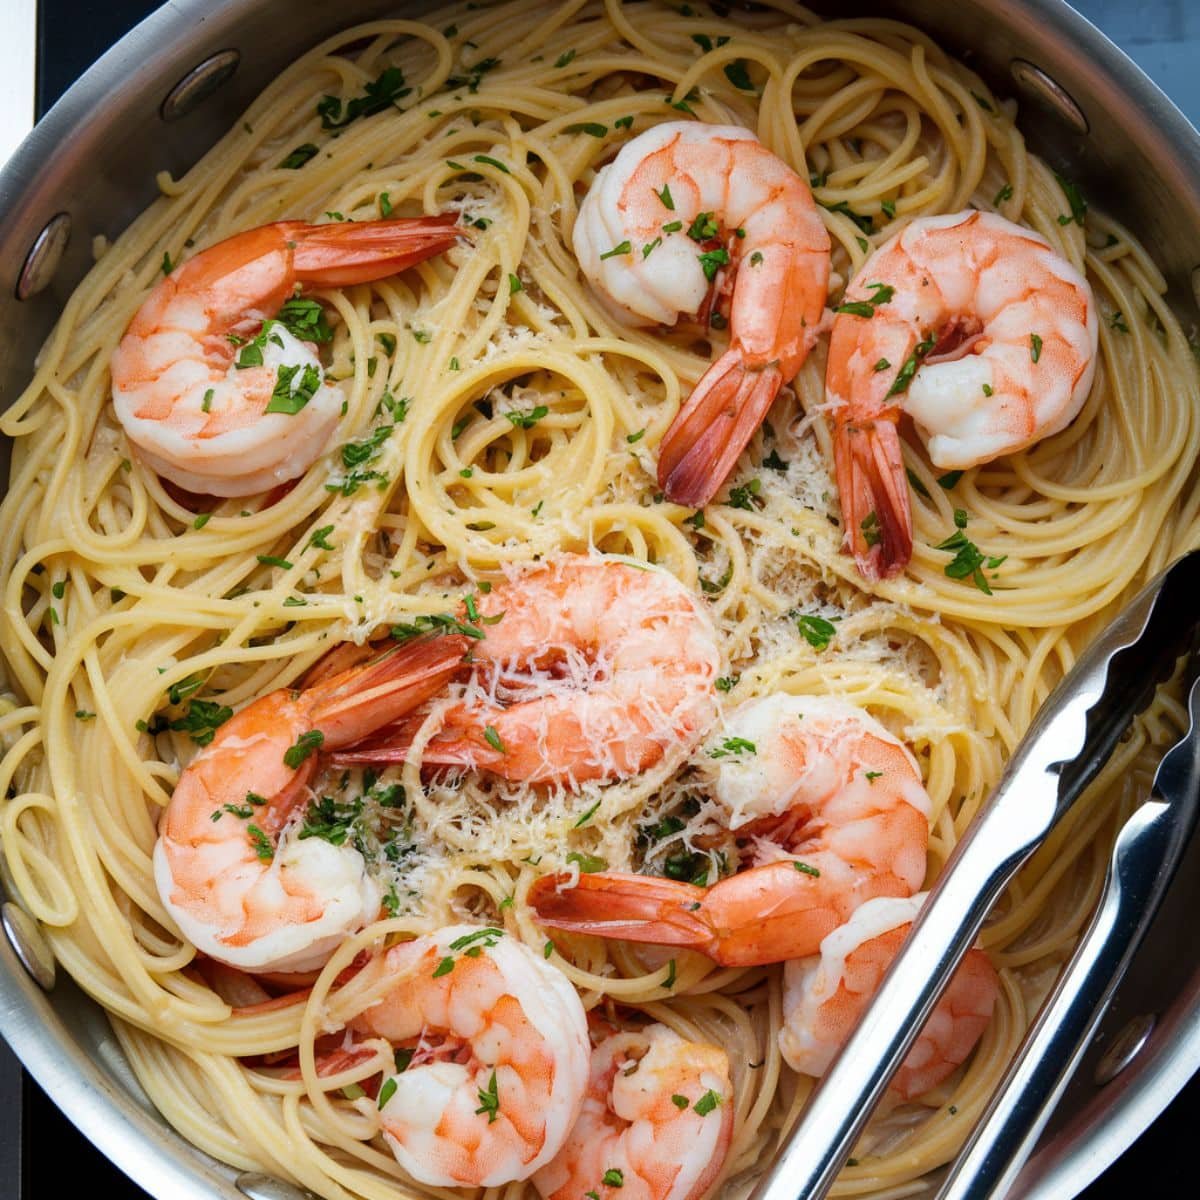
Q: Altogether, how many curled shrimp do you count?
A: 9